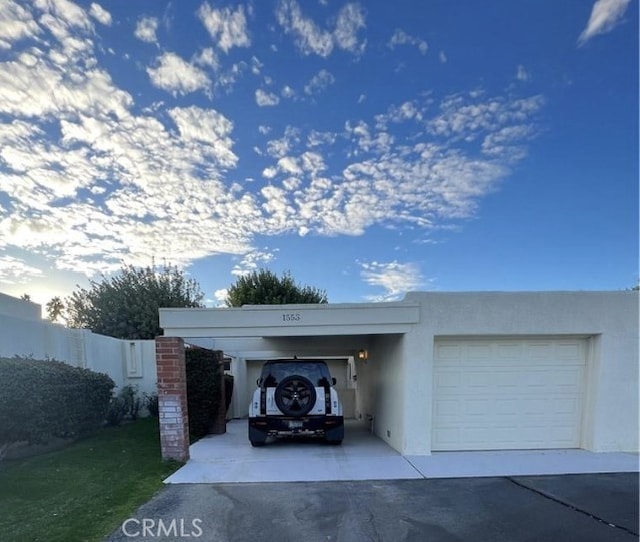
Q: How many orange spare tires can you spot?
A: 0